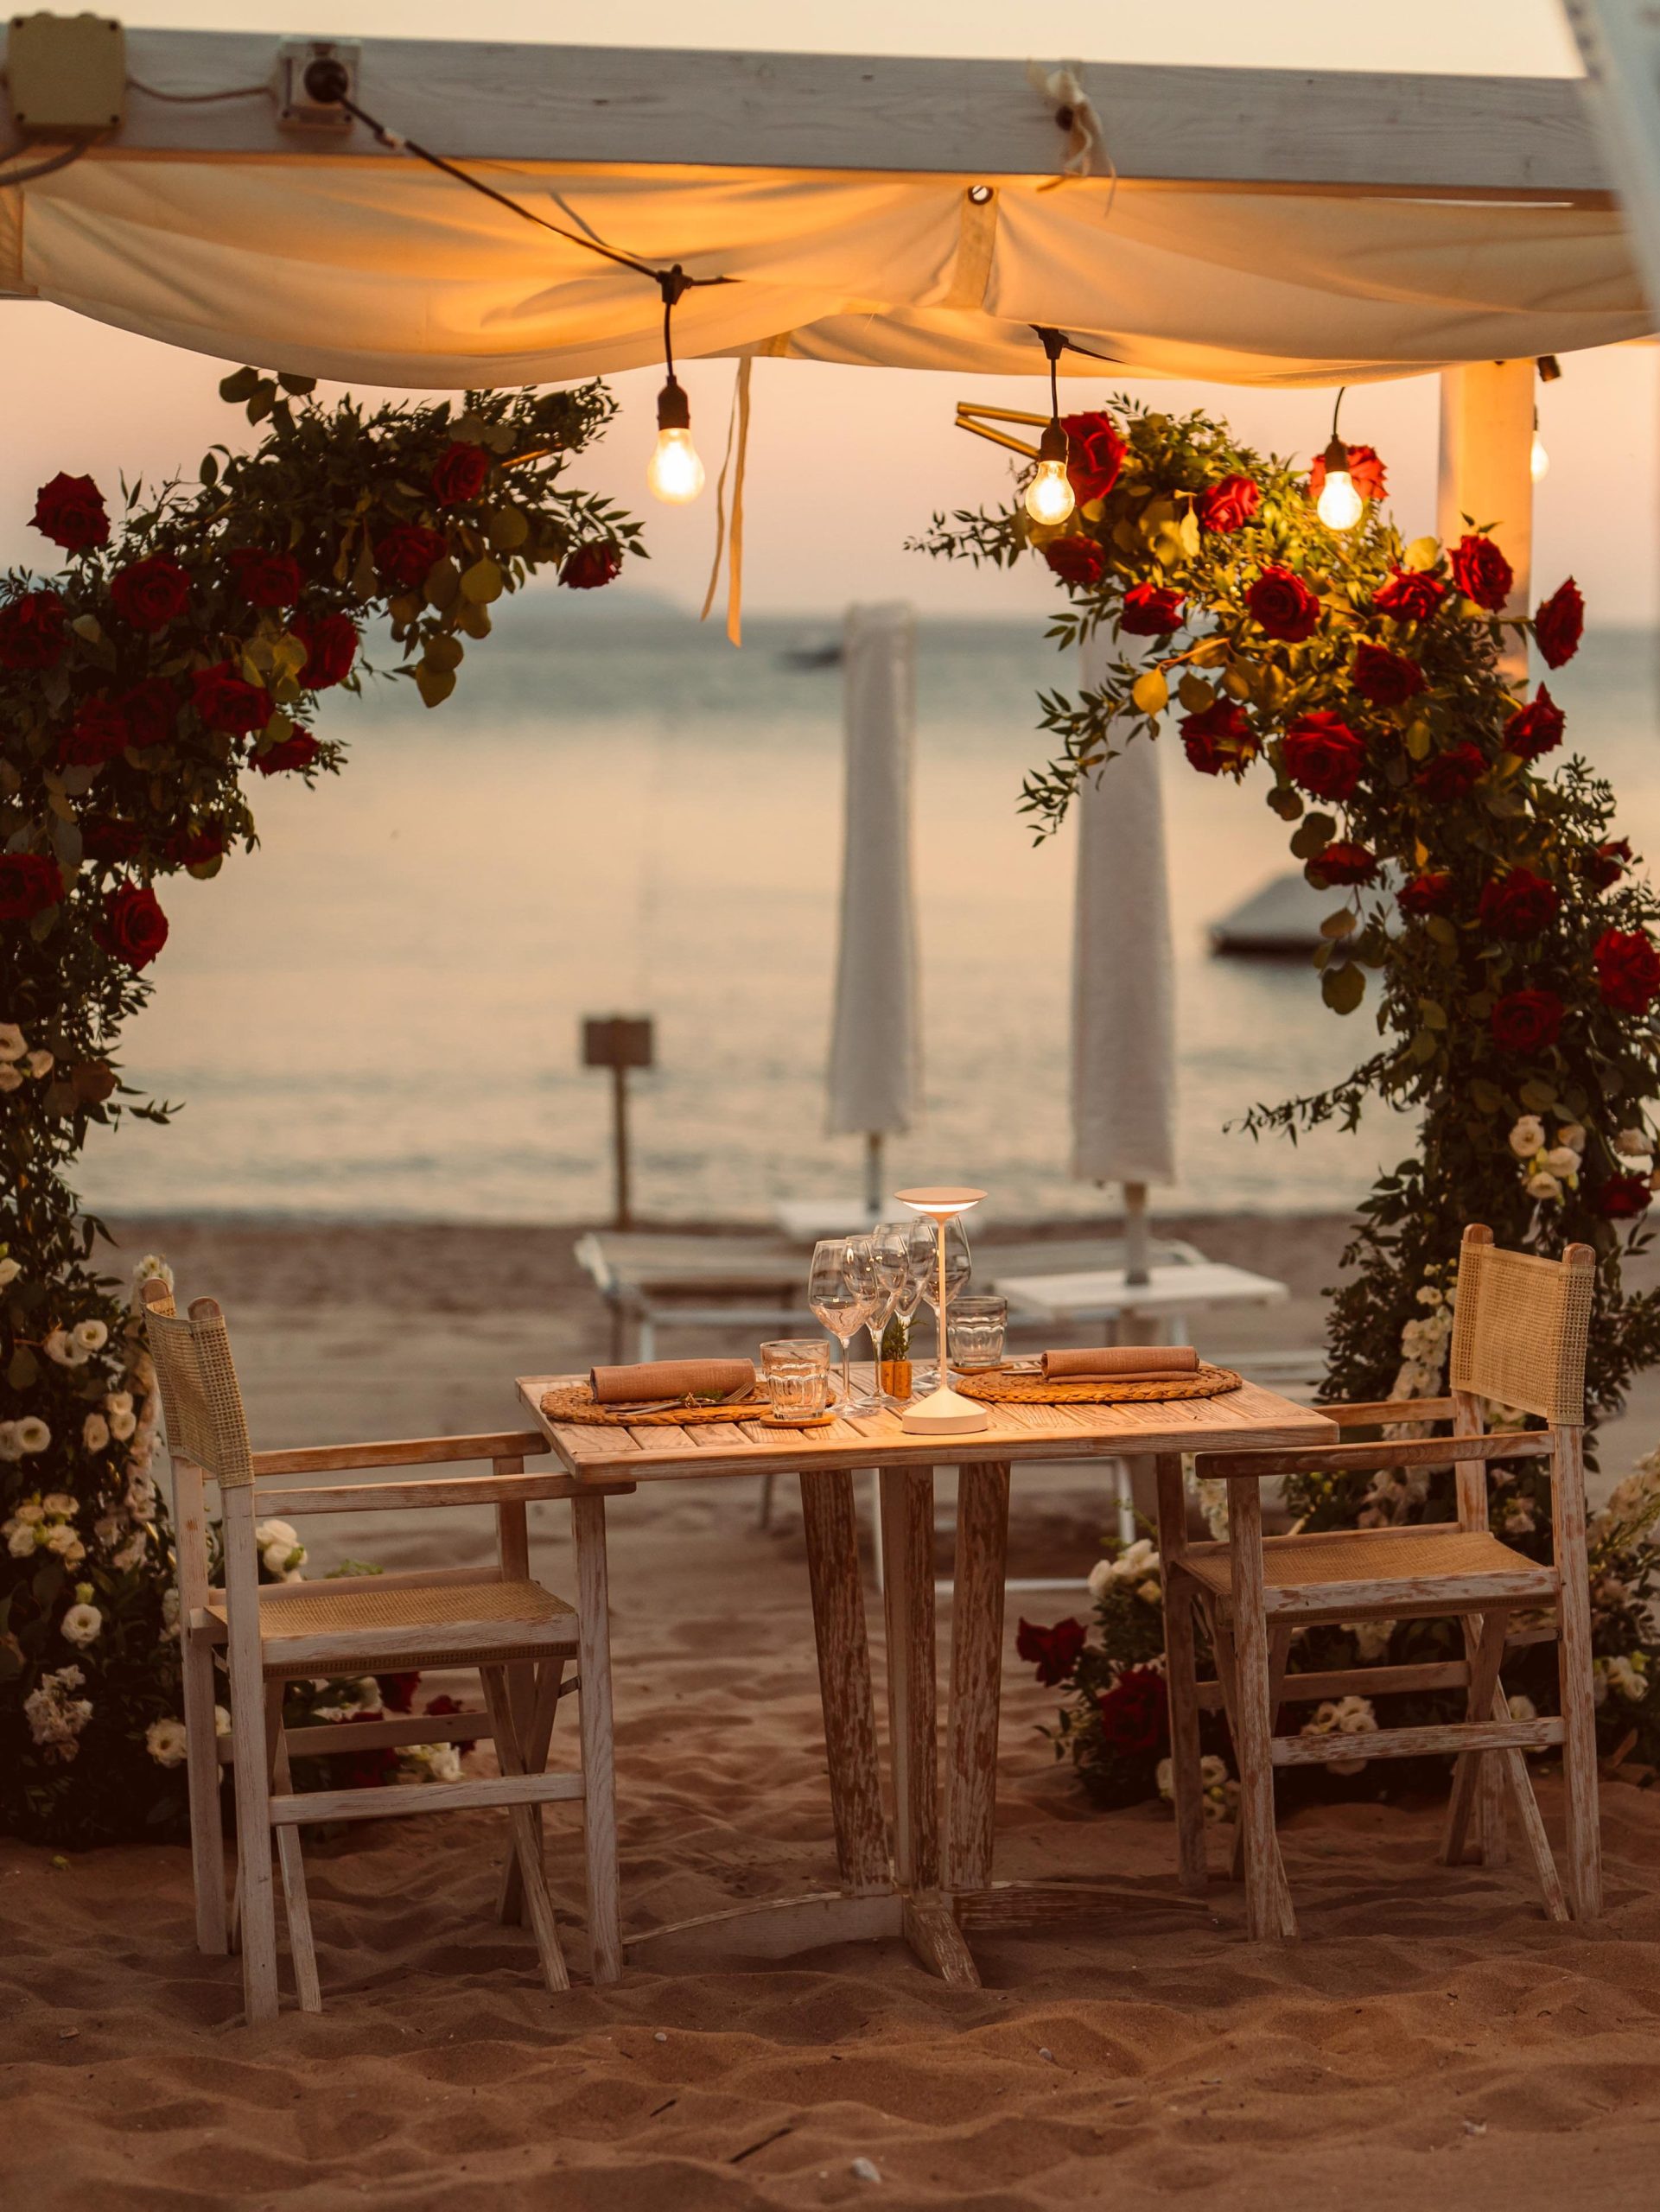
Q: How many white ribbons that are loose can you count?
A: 2